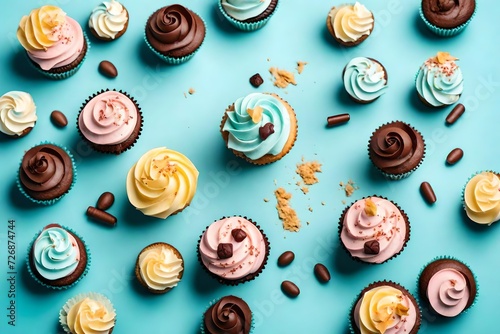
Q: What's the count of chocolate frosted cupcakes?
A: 5